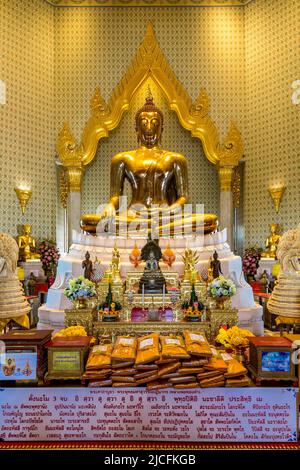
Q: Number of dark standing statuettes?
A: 2